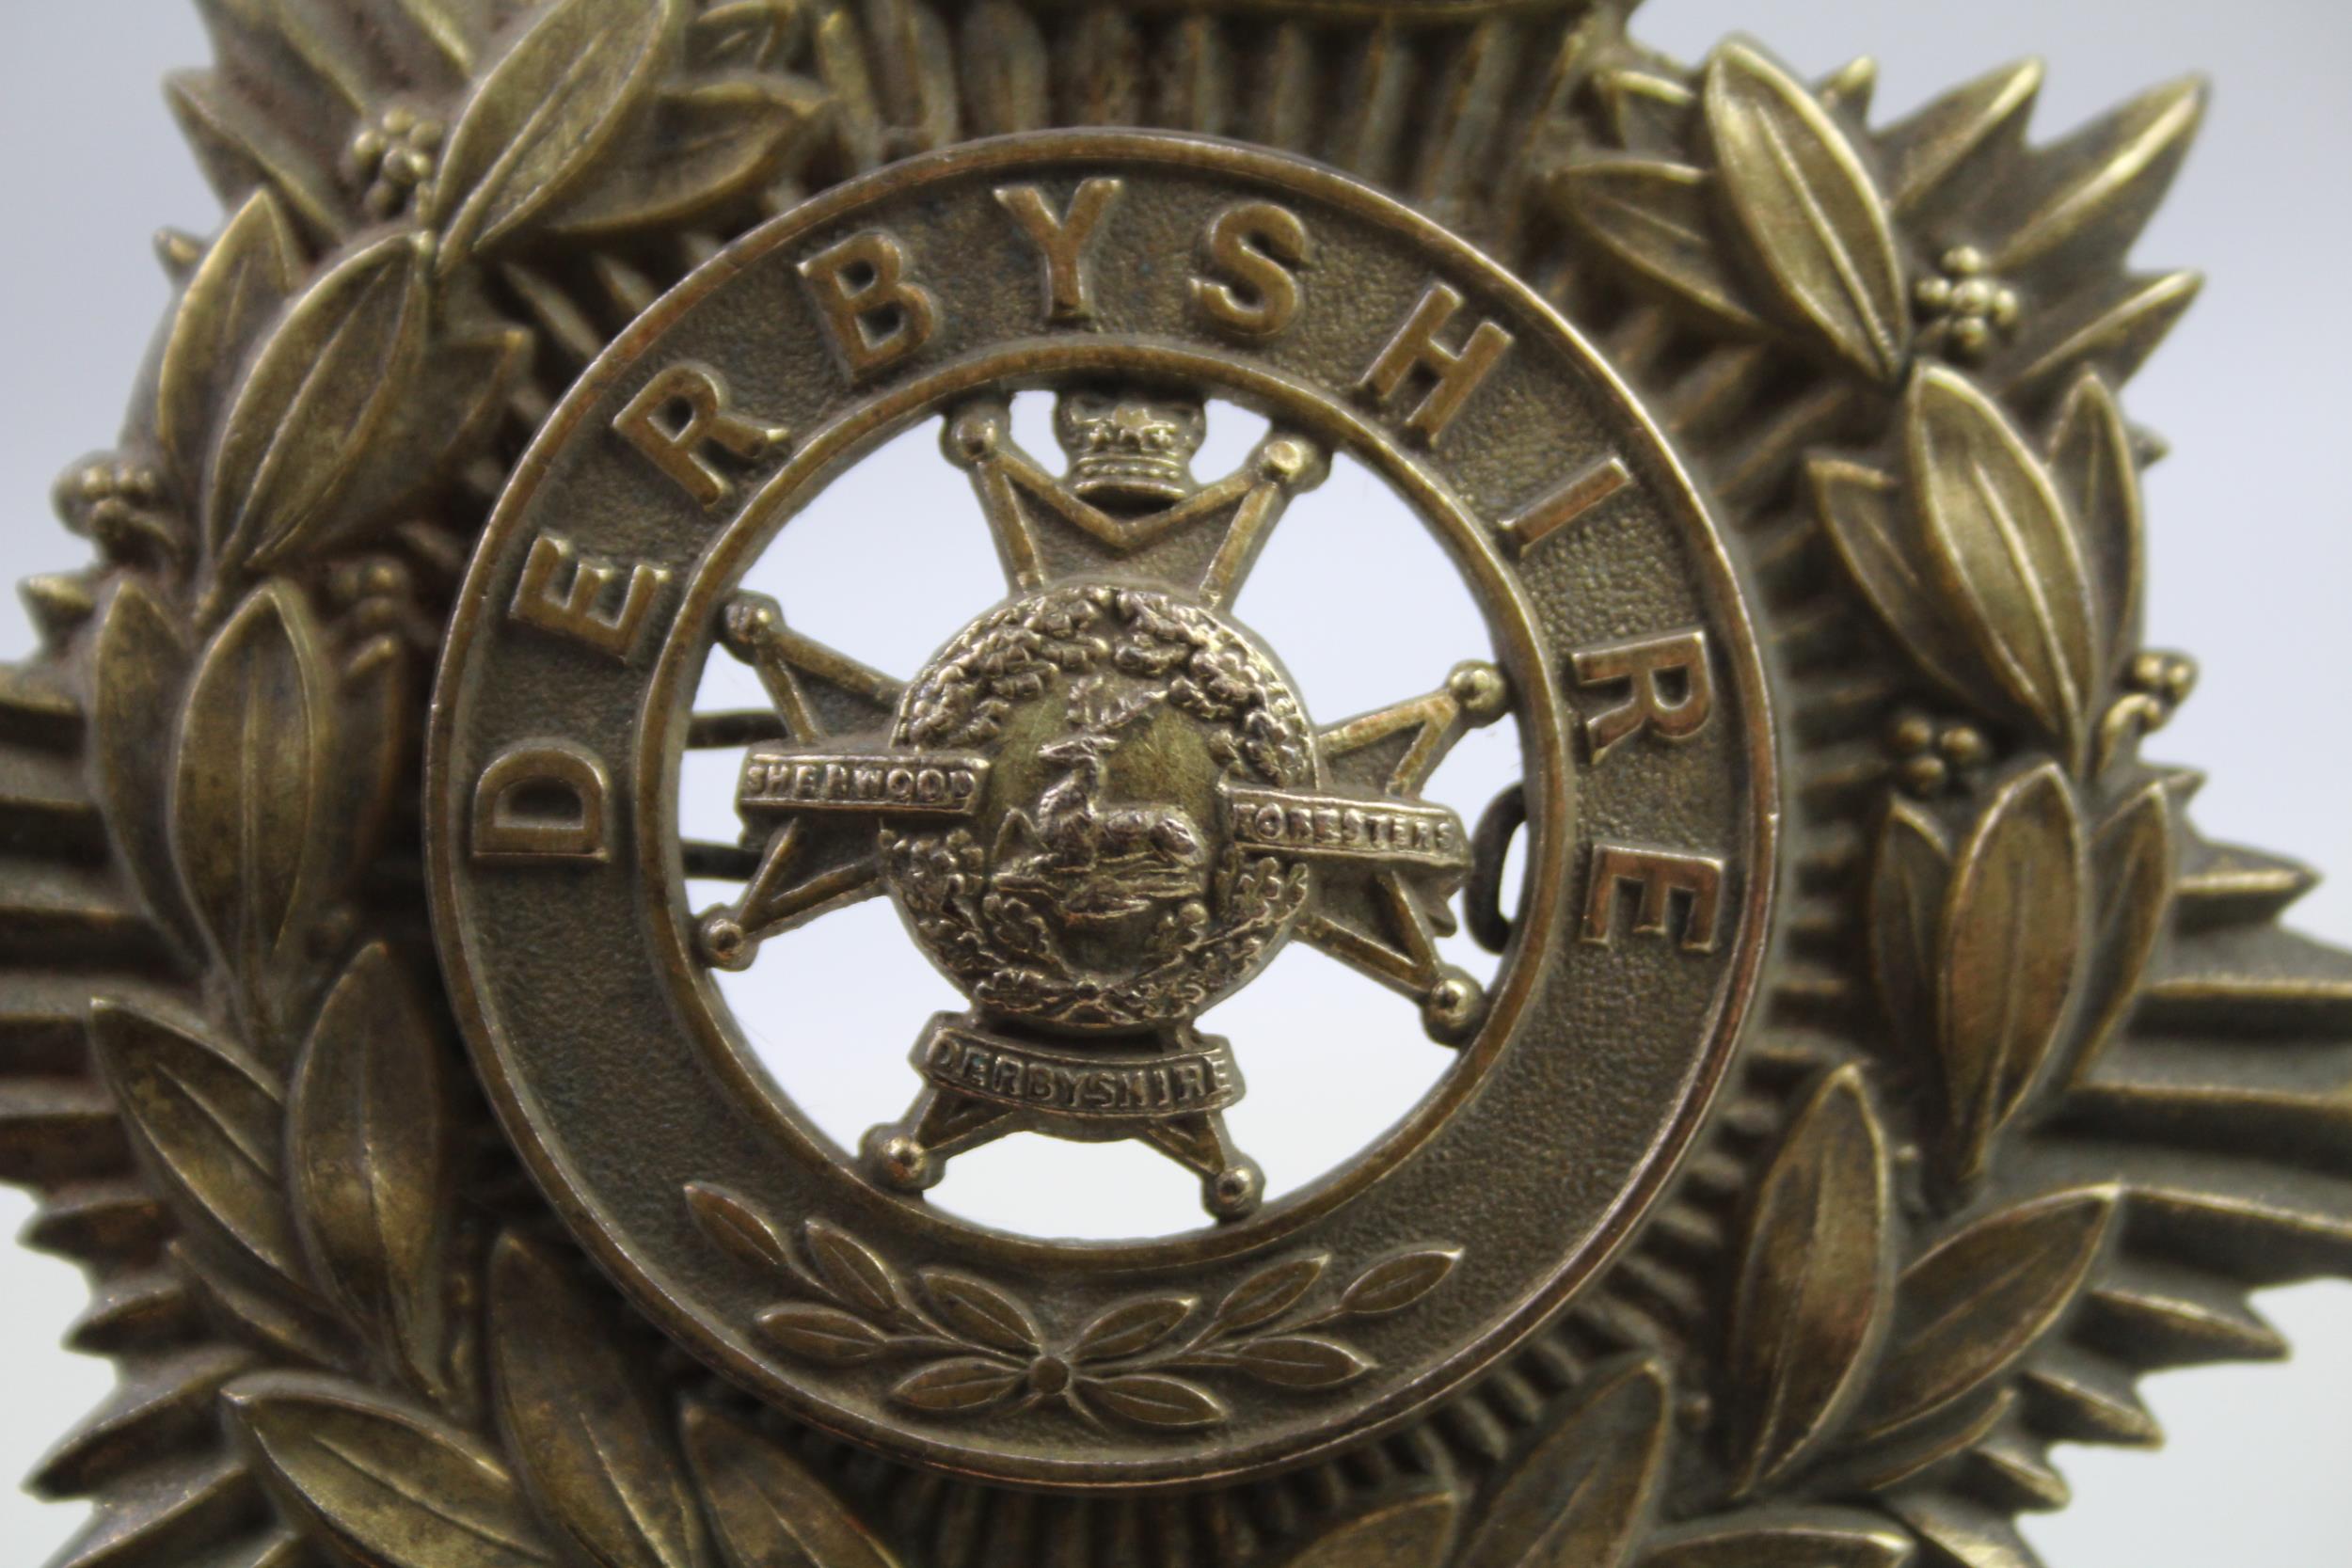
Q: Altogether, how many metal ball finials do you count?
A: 8